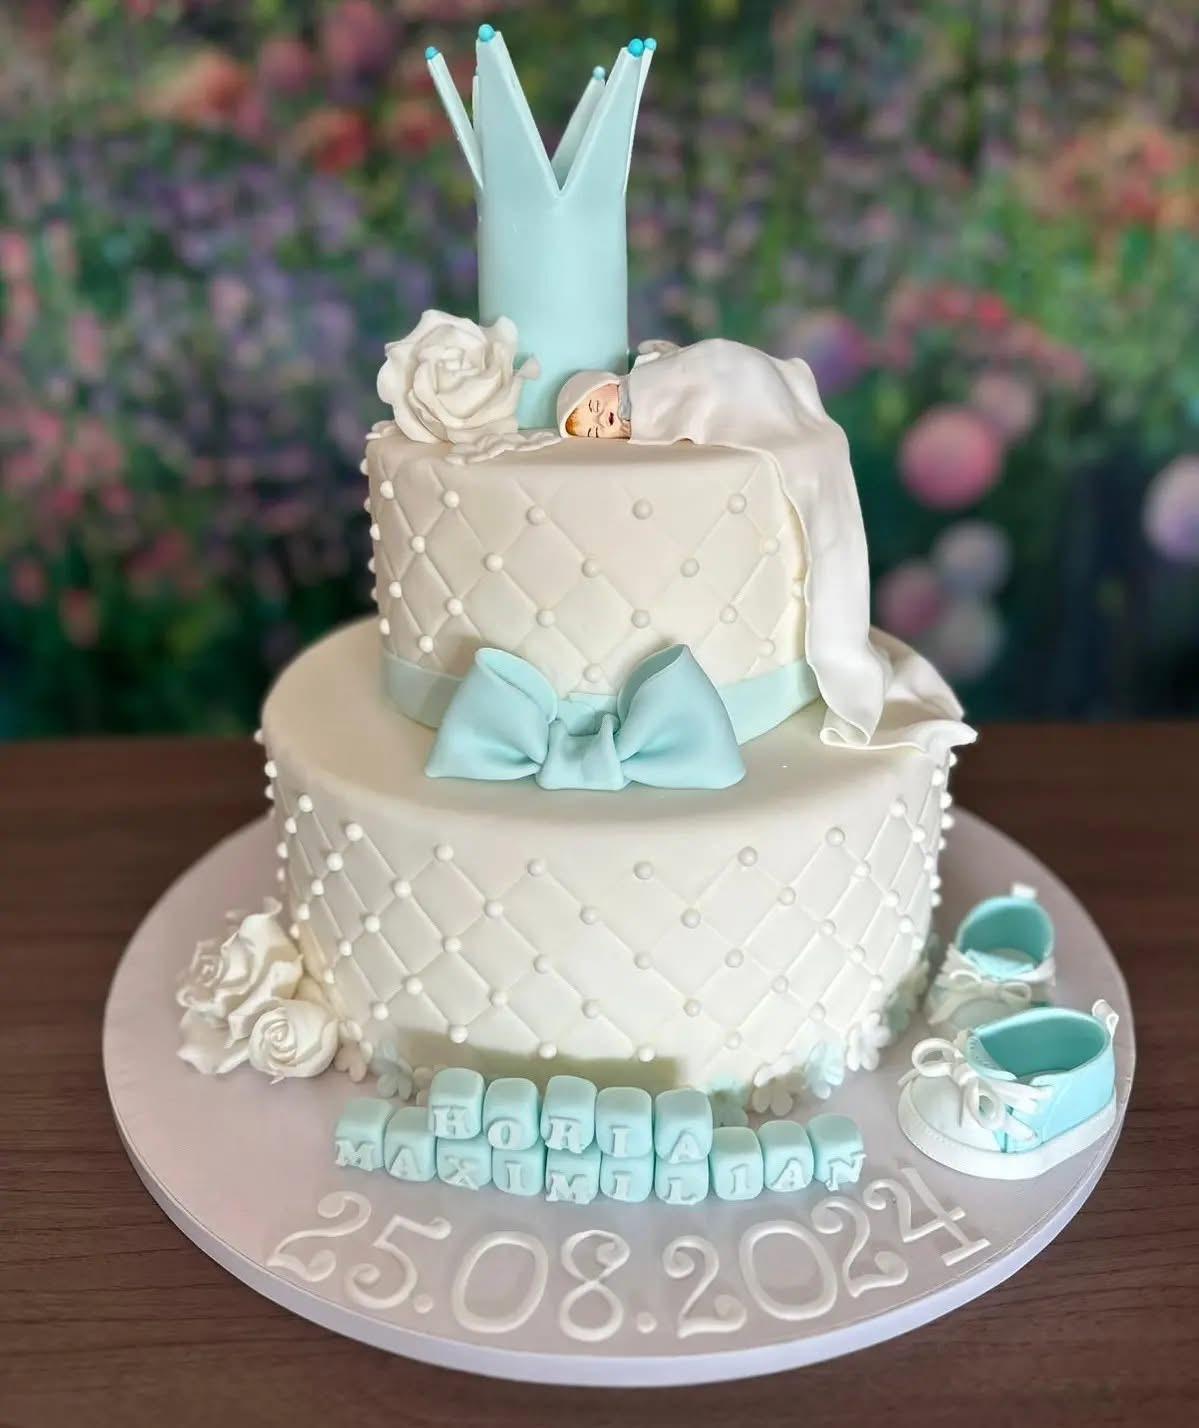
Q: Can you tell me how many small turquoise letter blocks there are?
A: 15